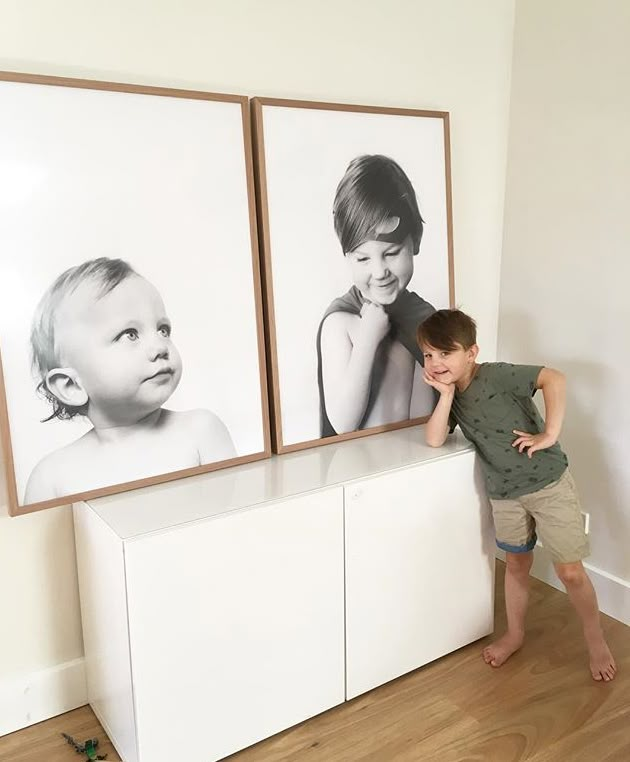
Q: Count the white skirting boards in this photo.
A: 2